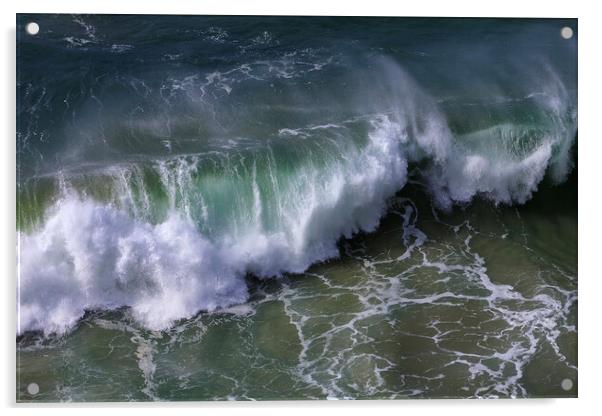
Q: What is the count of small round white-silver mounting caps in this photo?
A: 4